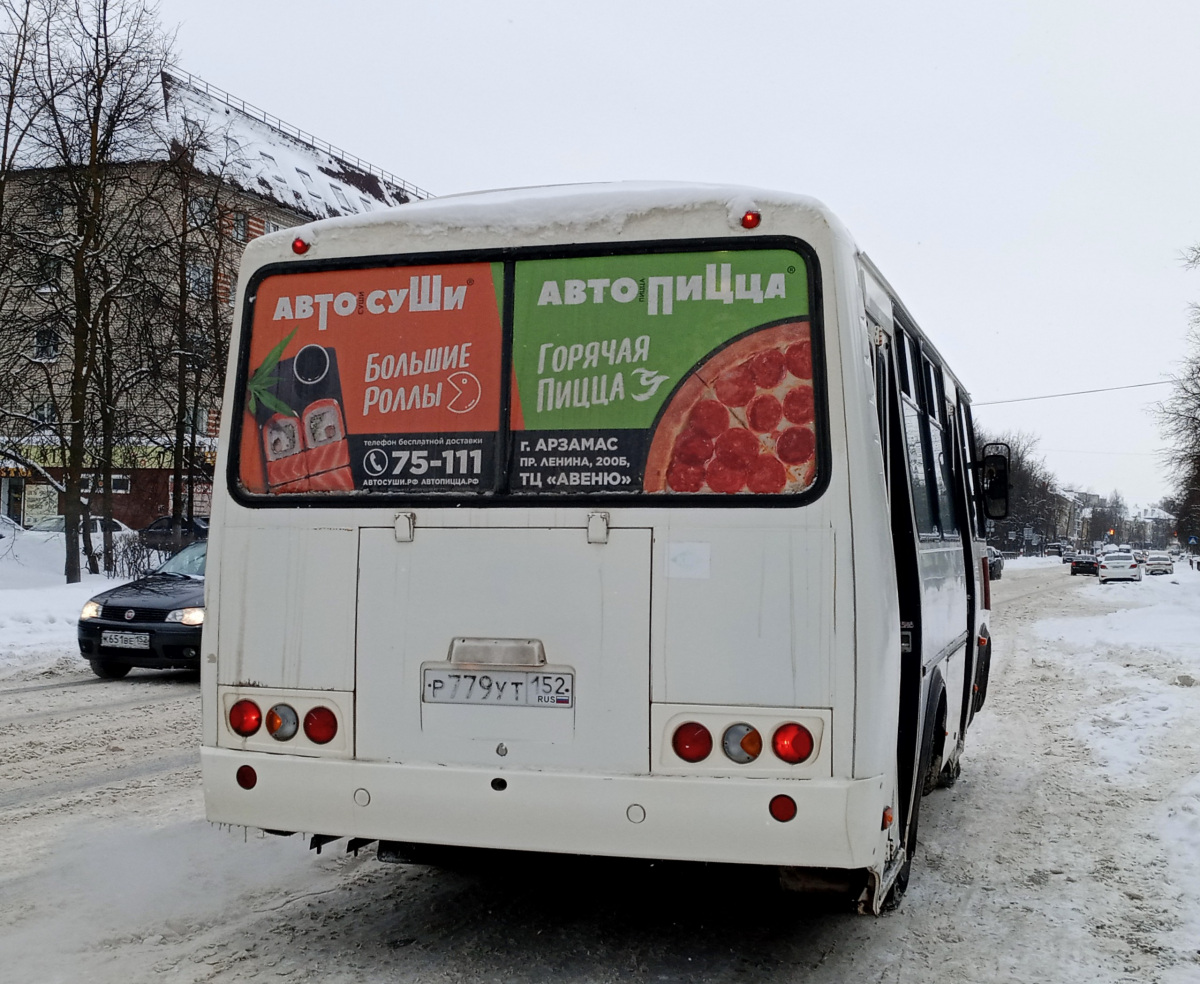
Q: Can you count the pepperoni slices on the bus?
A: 12